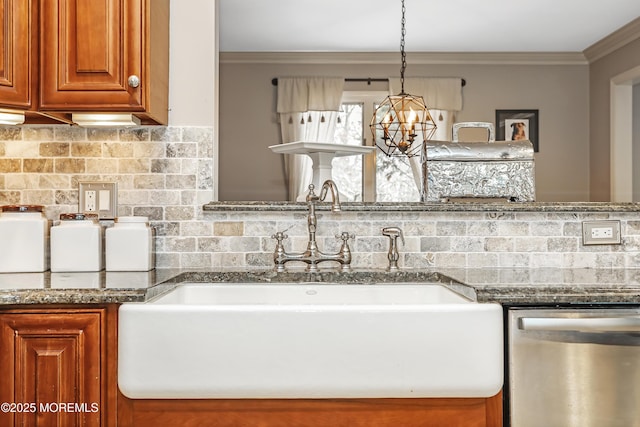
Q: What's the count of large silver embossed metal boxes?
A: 1